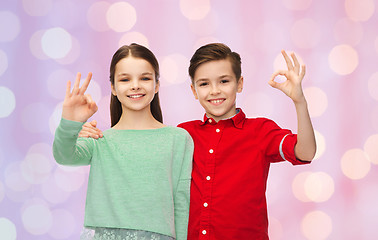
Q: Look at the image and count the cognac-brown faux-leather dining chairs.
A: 0